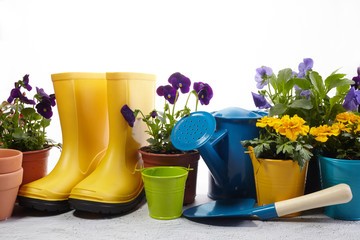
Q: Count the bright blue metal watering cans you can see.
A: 1